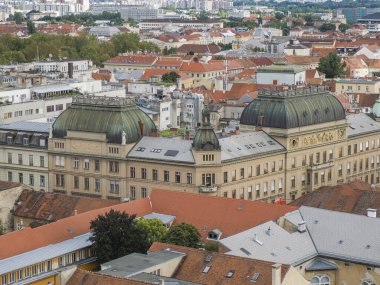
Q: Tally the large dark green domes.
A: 2